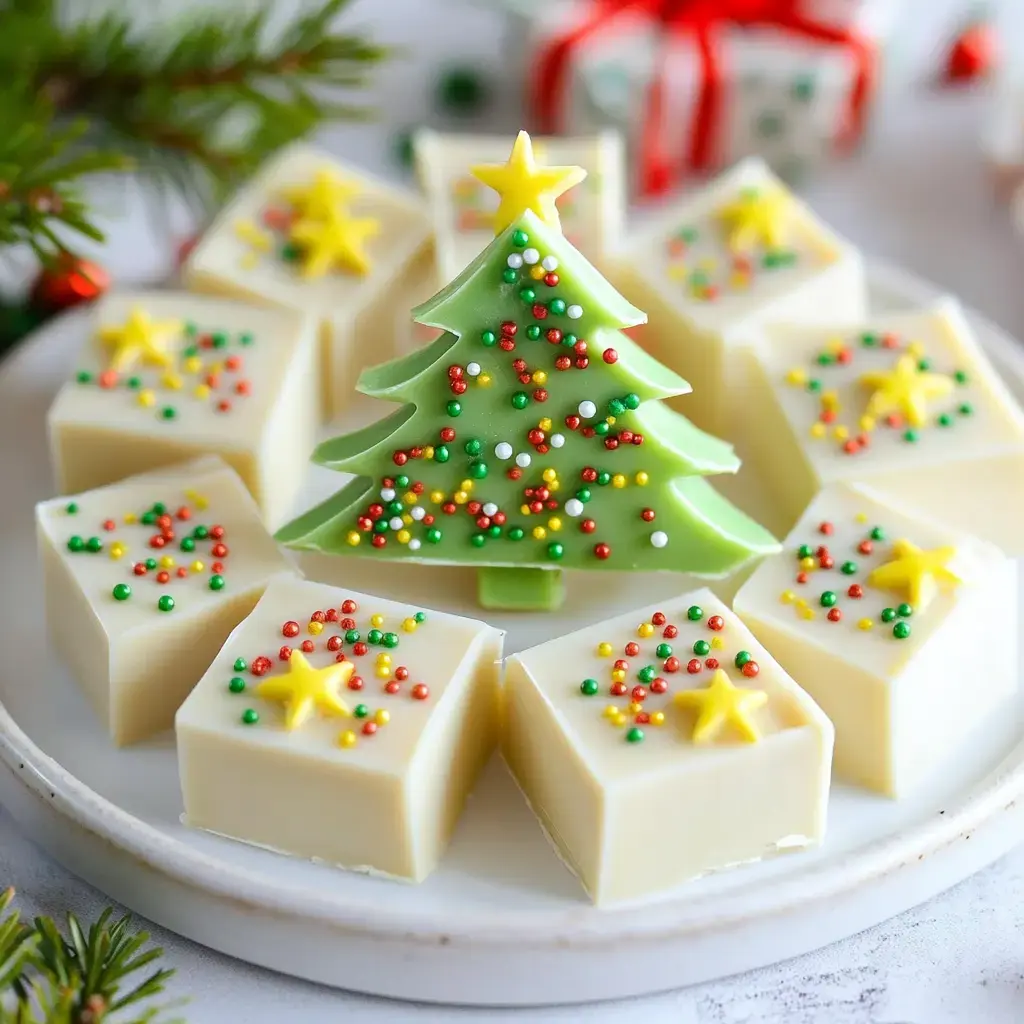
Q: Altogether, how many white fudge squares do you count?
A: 9